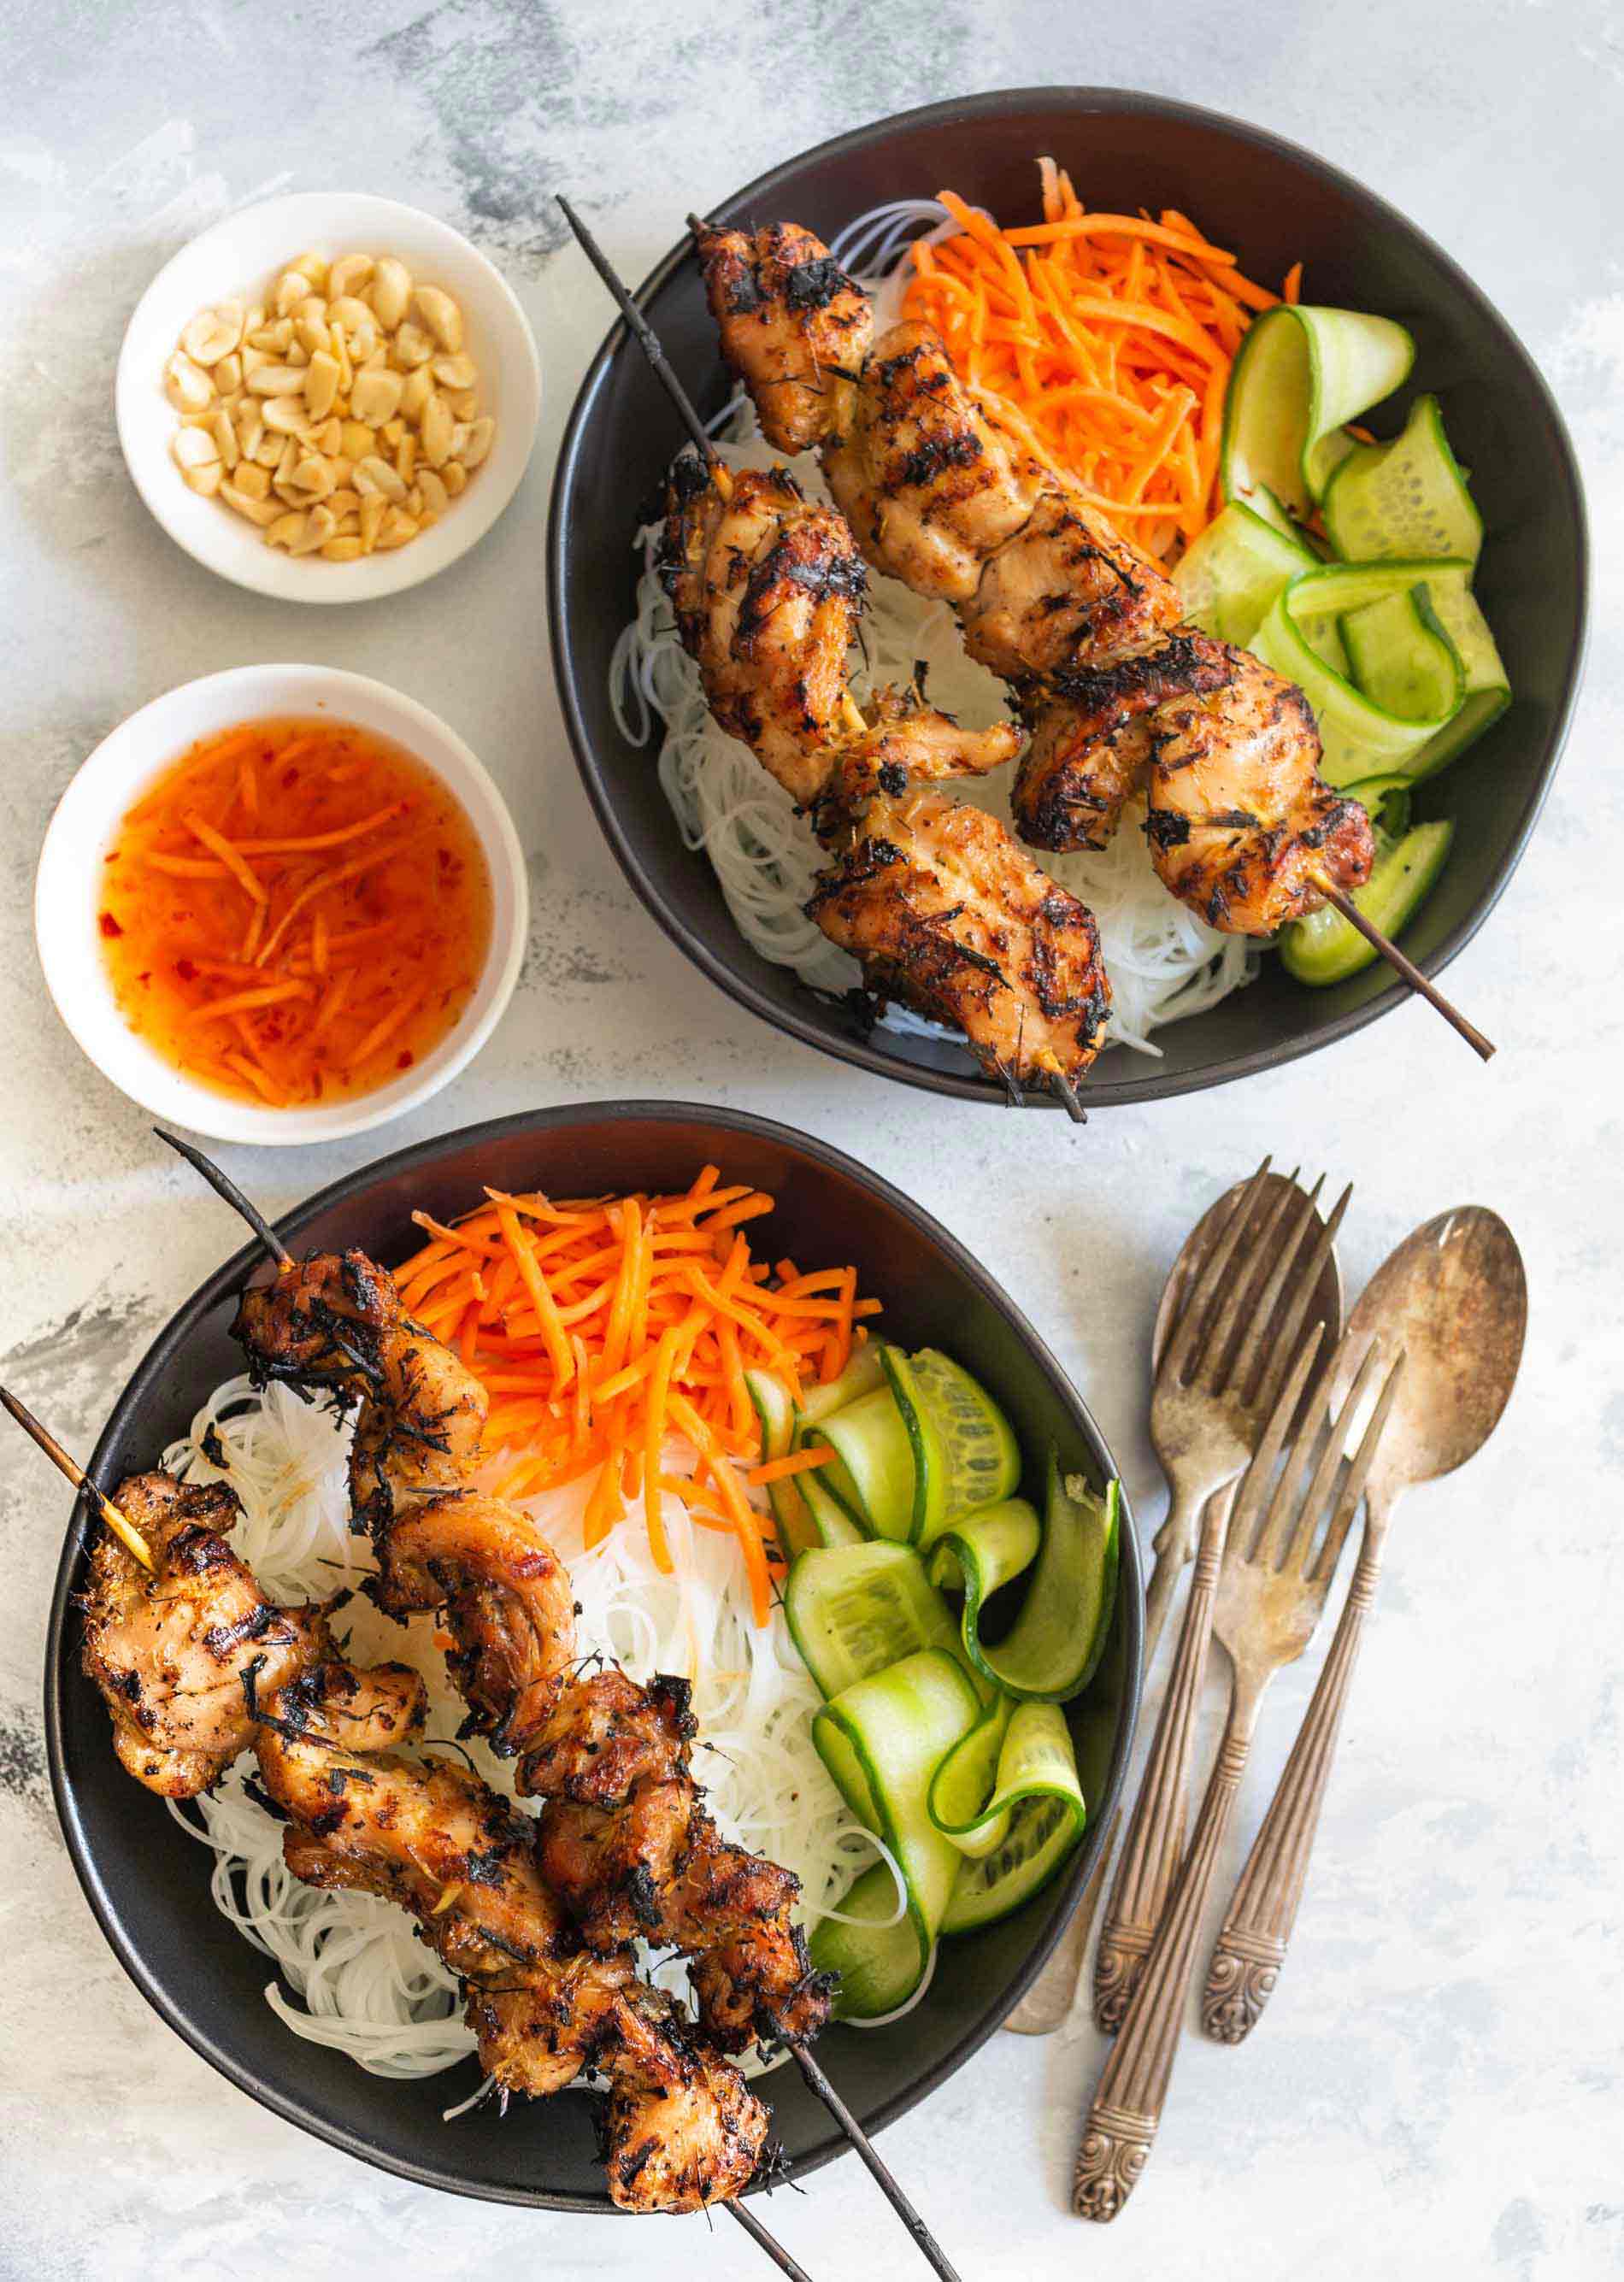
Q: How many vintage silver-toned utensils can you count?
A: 4